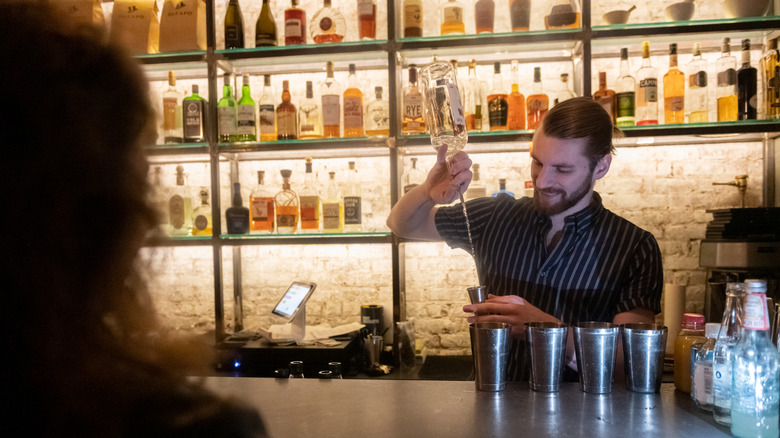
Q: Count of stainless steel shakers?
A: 4